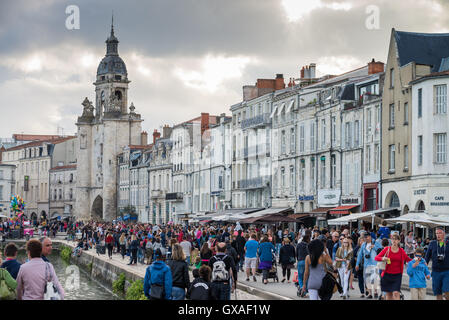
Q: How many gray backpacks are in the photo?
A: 1